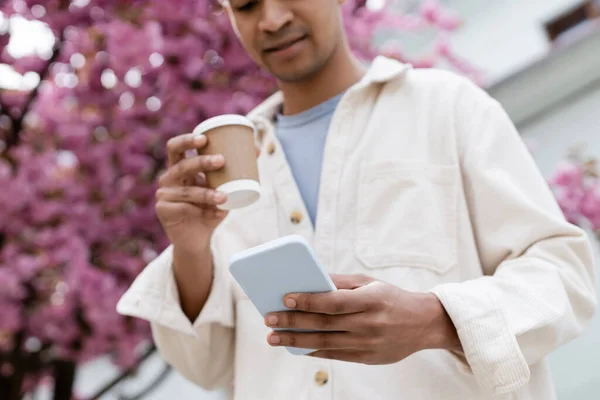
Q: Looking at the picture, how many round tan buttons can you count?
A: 3